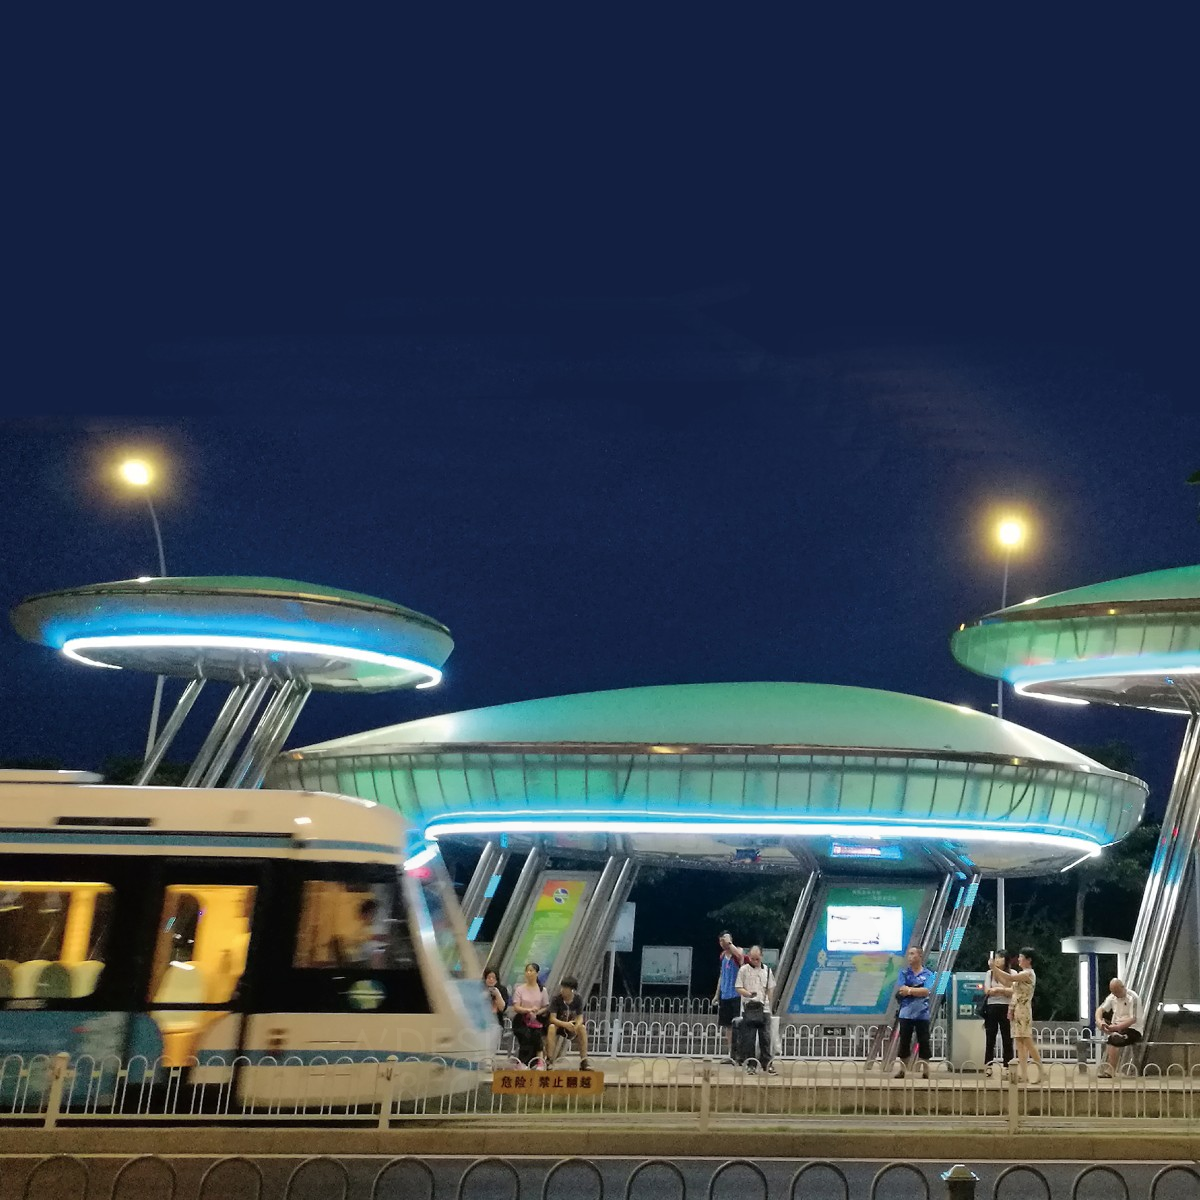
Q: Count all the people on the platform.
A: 9